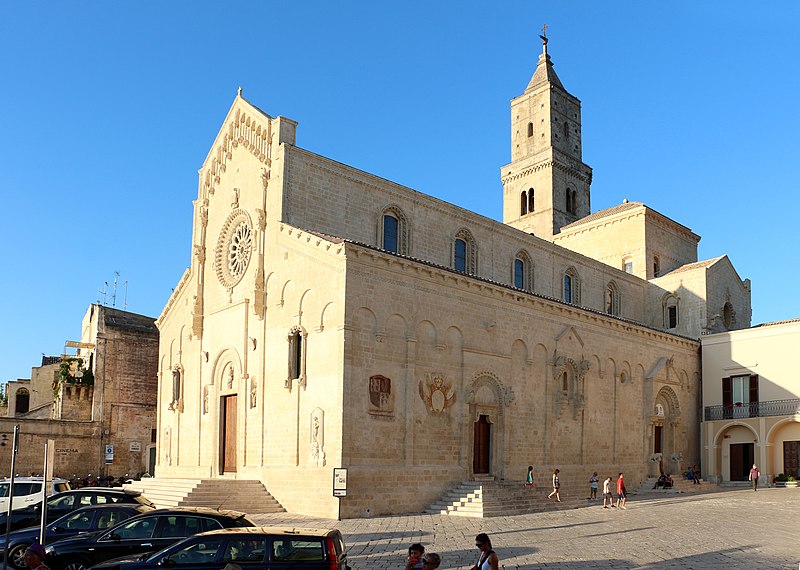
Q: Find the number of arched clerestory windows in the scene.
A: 5